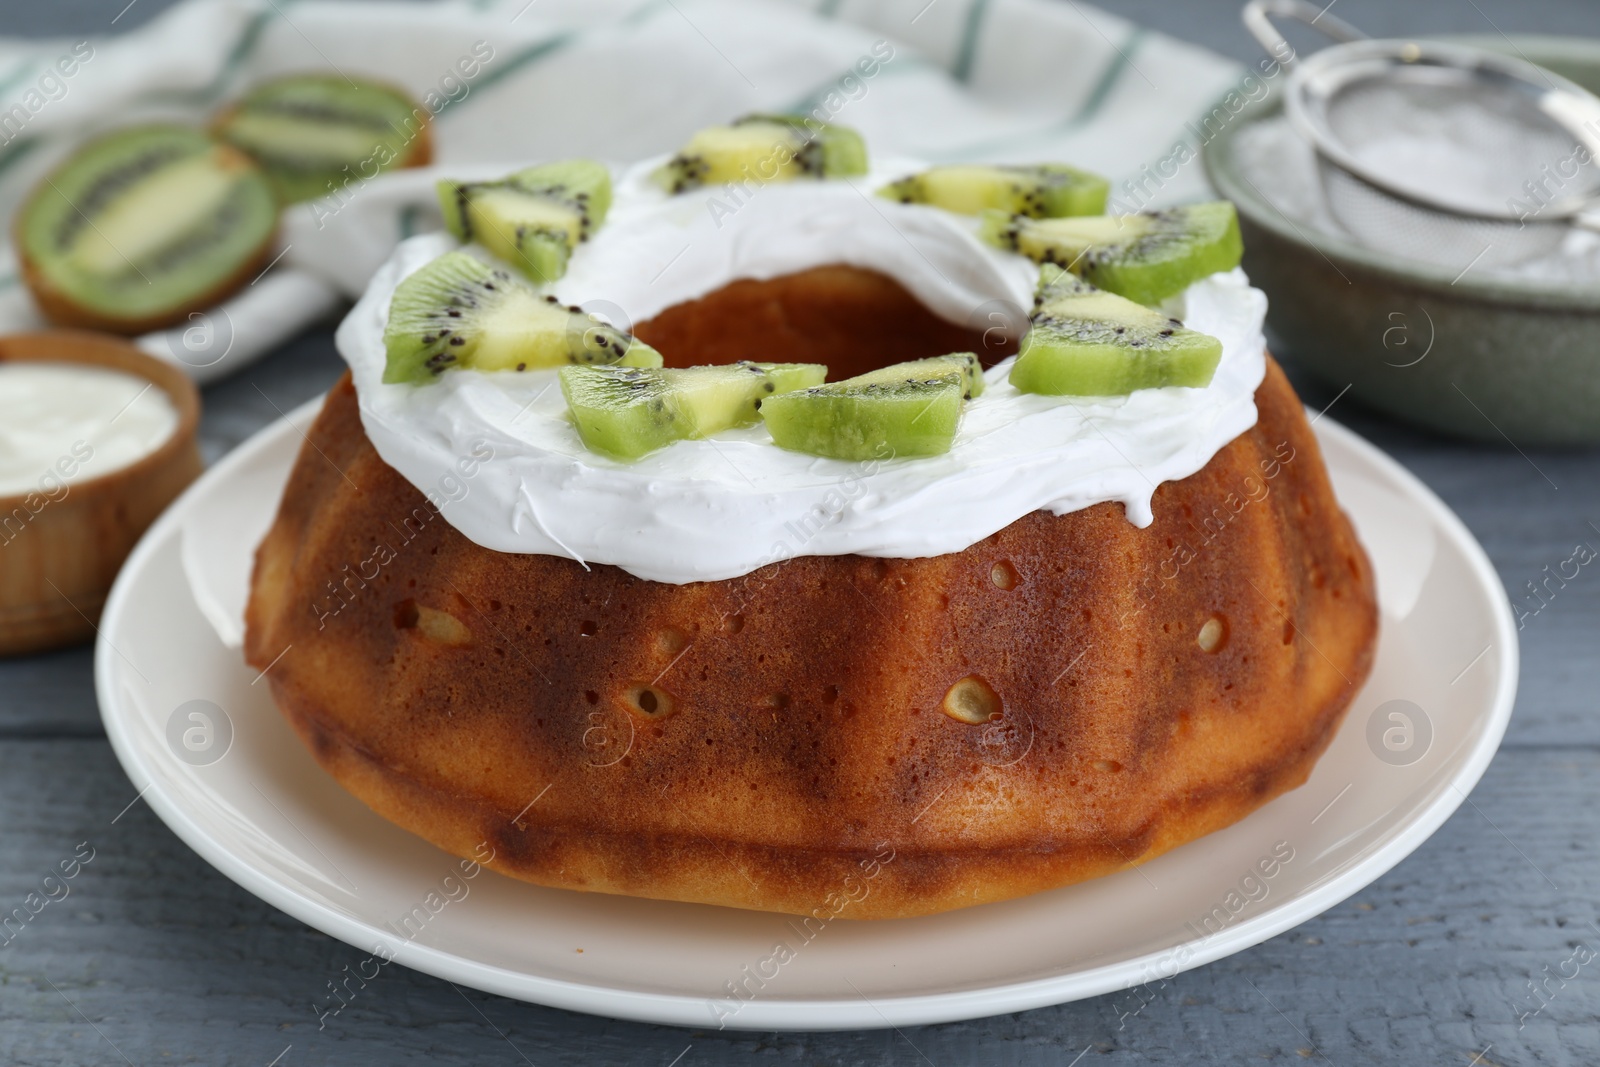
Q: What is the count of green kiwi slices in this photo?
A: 8